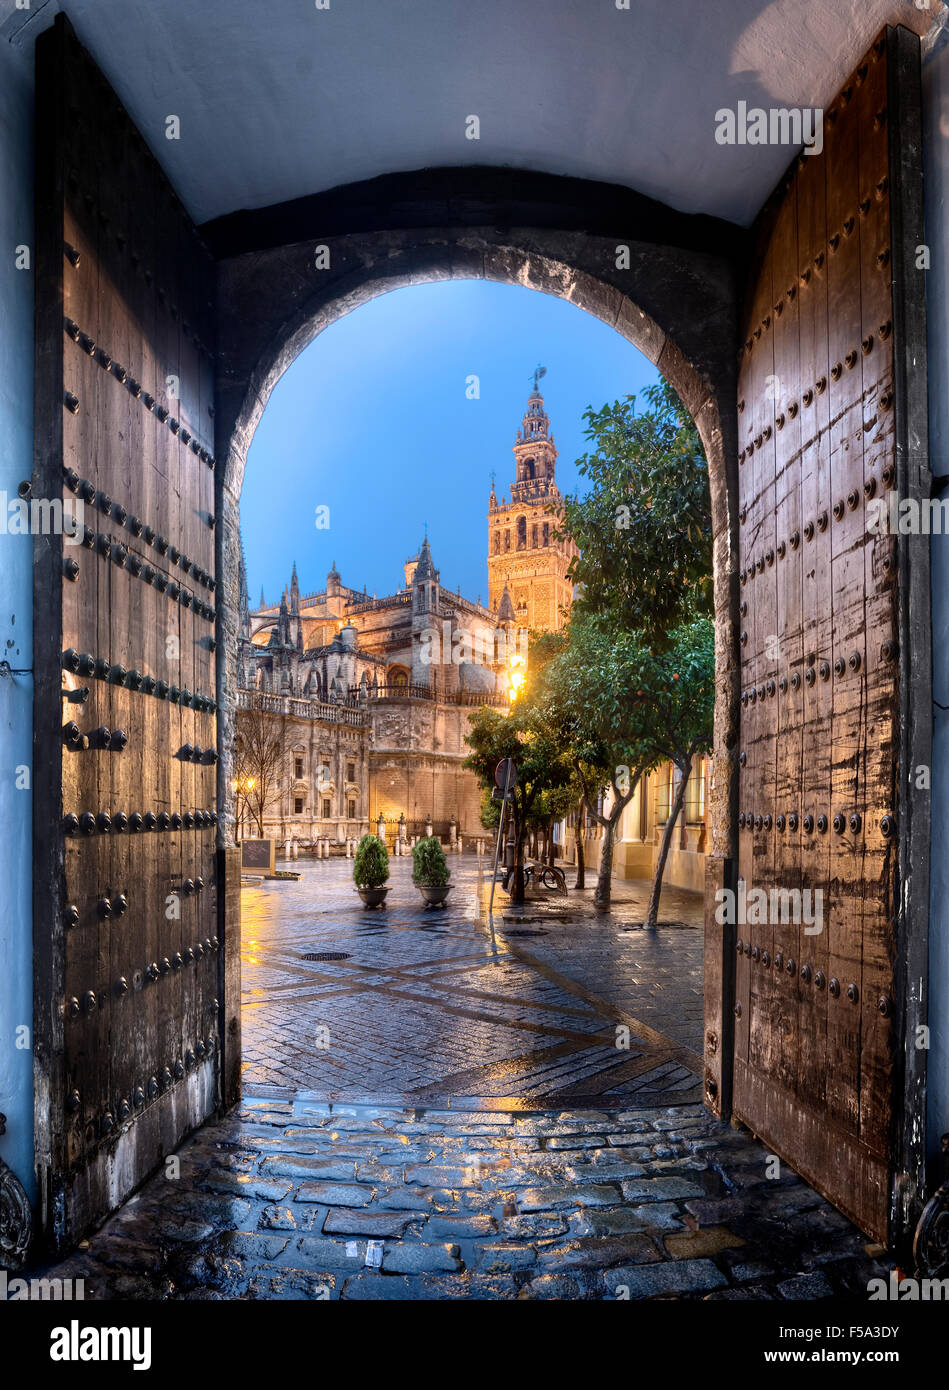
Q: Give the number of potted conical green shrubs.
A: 2